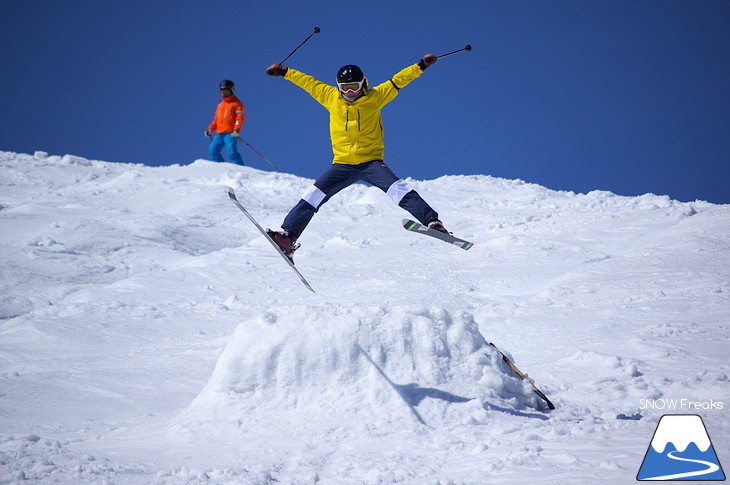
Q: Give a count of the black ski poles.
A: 2